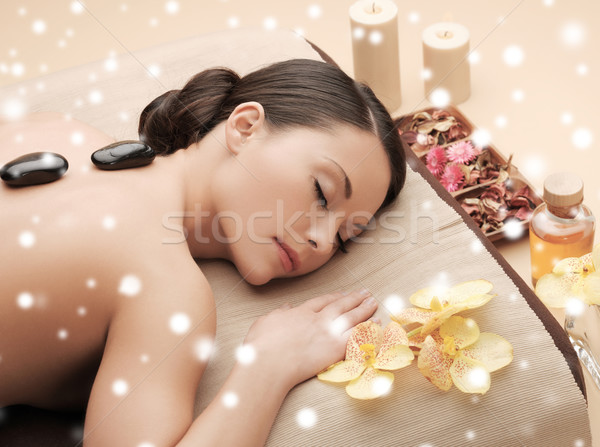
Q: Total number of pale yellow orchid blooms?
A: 4